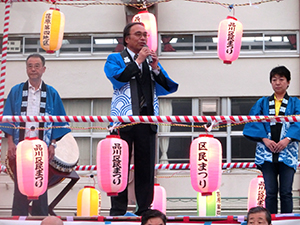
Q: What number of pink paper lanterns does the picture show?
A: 7